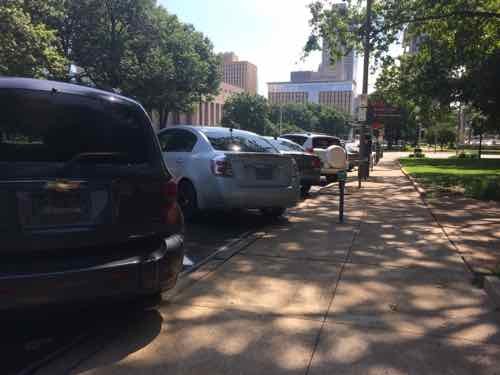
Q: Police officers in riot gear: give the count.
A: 0